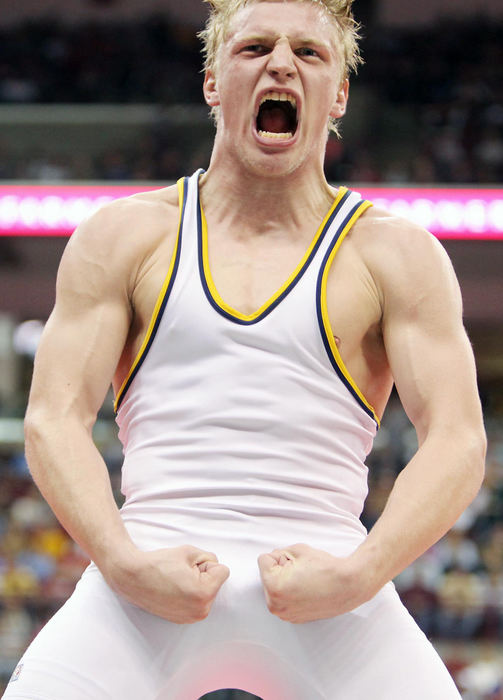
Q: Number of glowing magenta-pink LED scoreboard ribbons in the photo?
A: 1